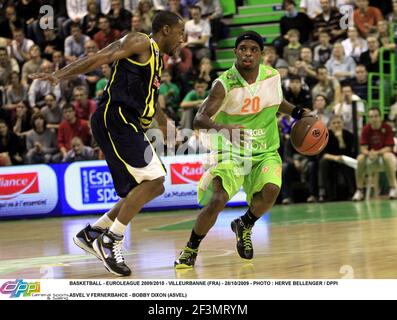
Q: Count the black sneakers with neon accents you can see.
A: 2